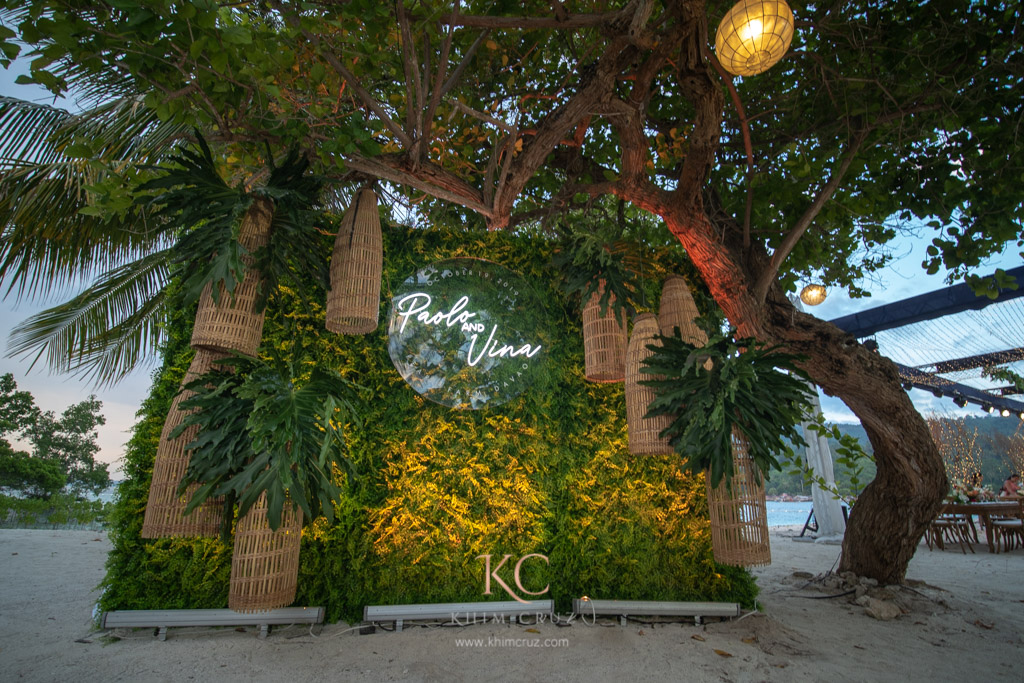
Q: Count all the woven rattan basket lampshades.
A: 8